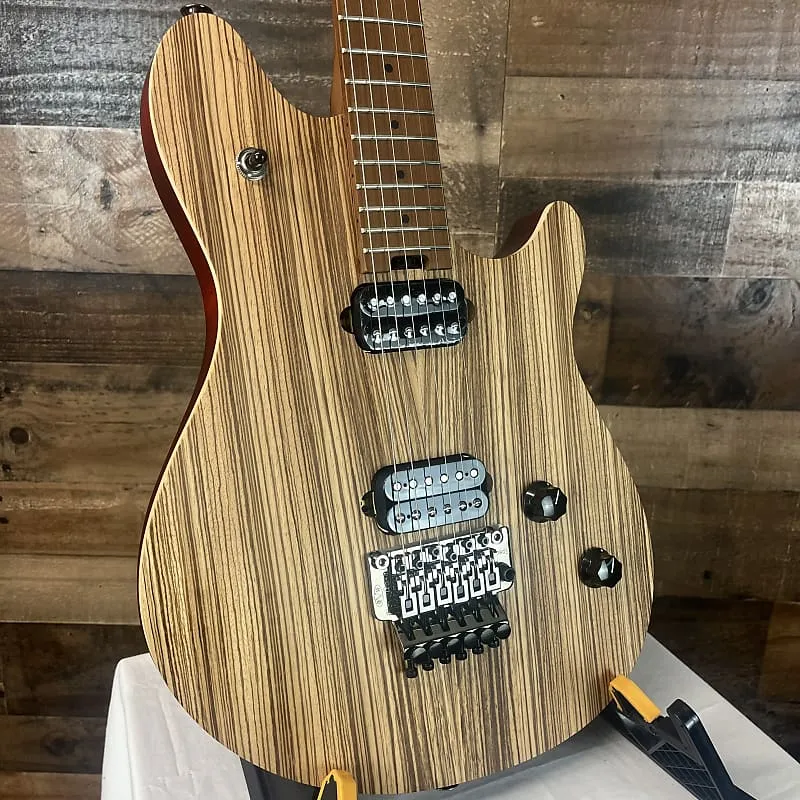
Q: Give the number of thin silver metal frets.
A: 10